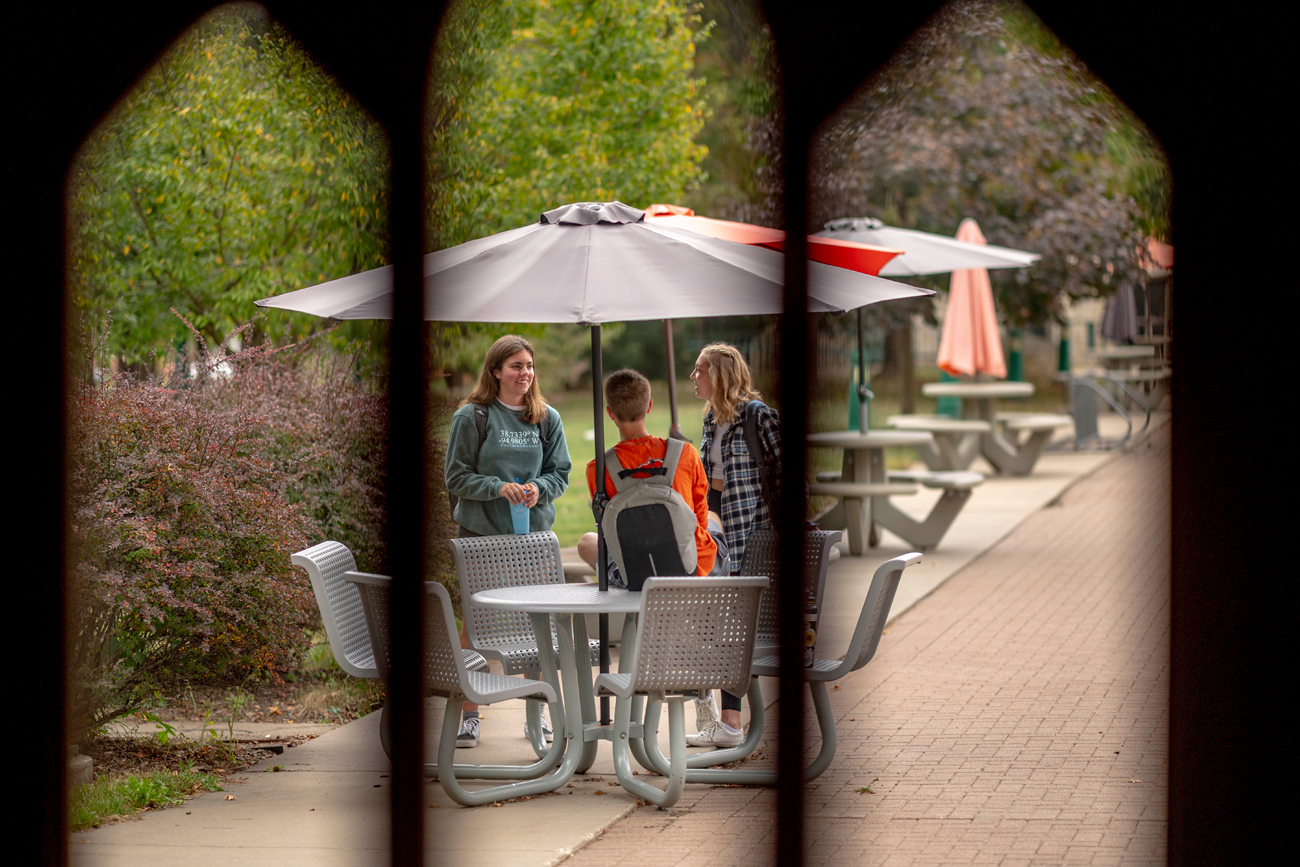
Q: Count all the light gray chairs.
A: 6